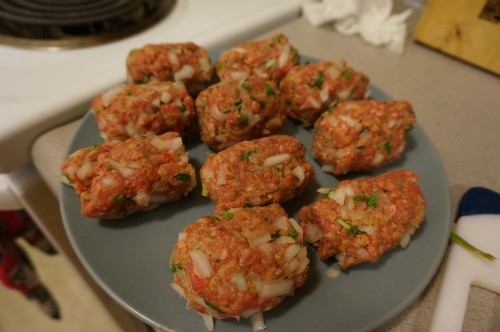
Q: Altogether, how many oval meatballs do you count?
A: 10